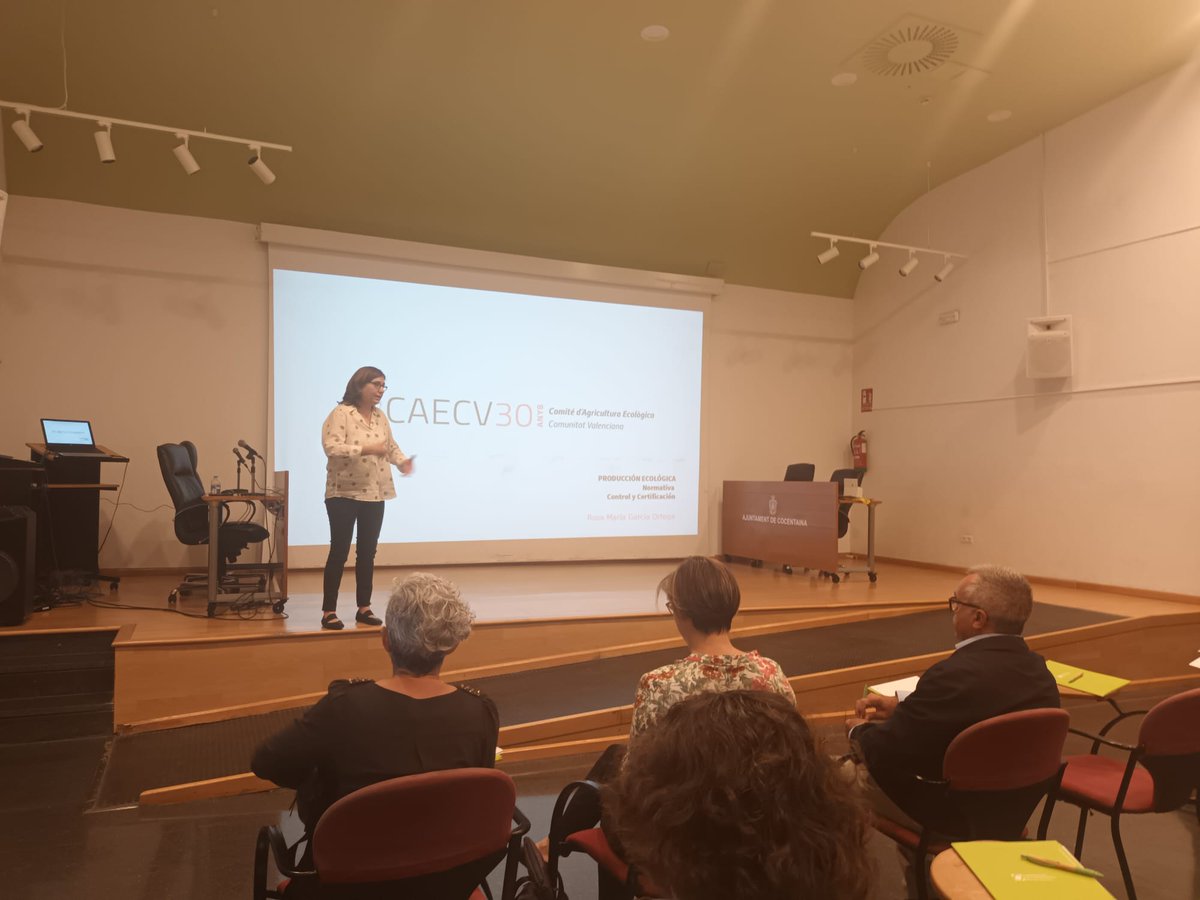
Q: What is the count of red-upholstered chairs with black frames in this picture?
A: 4